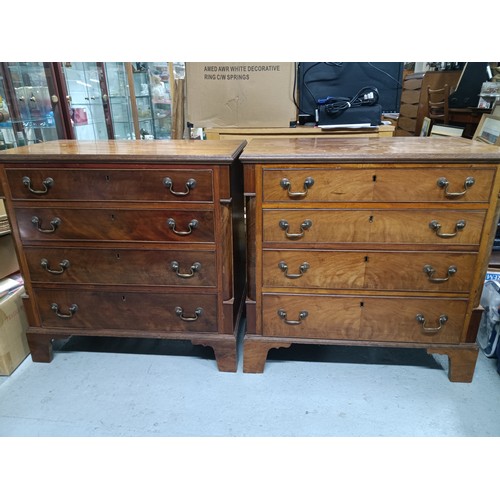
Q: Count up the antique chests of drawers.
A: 2